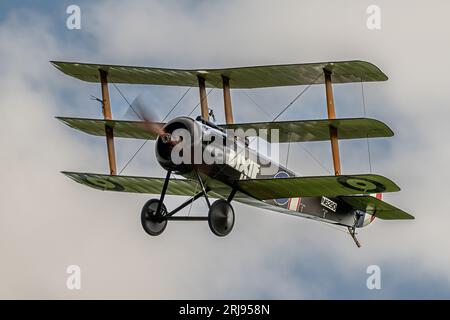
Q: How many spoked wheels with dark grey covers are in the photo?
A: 2